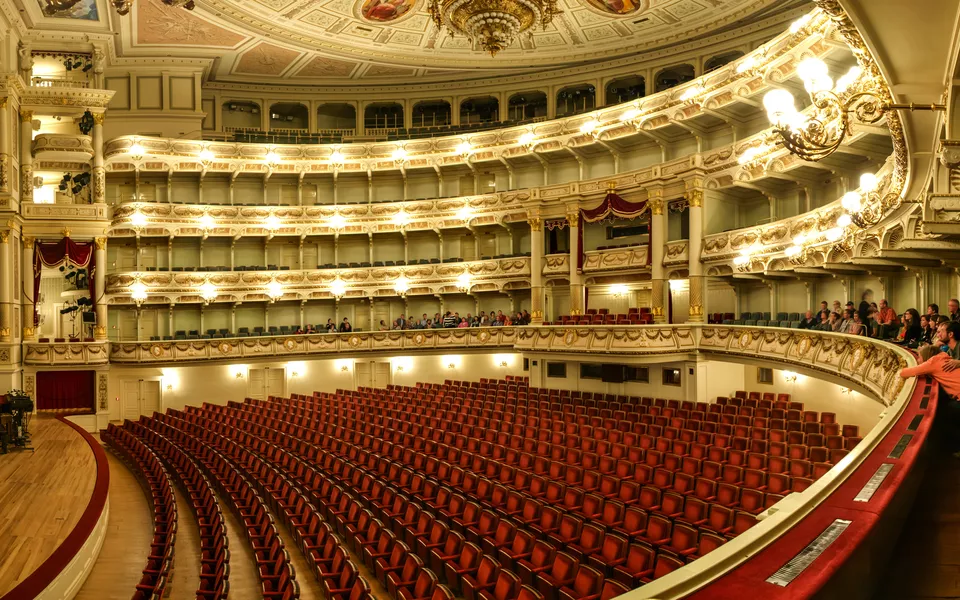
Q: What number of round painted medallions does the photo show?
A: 2